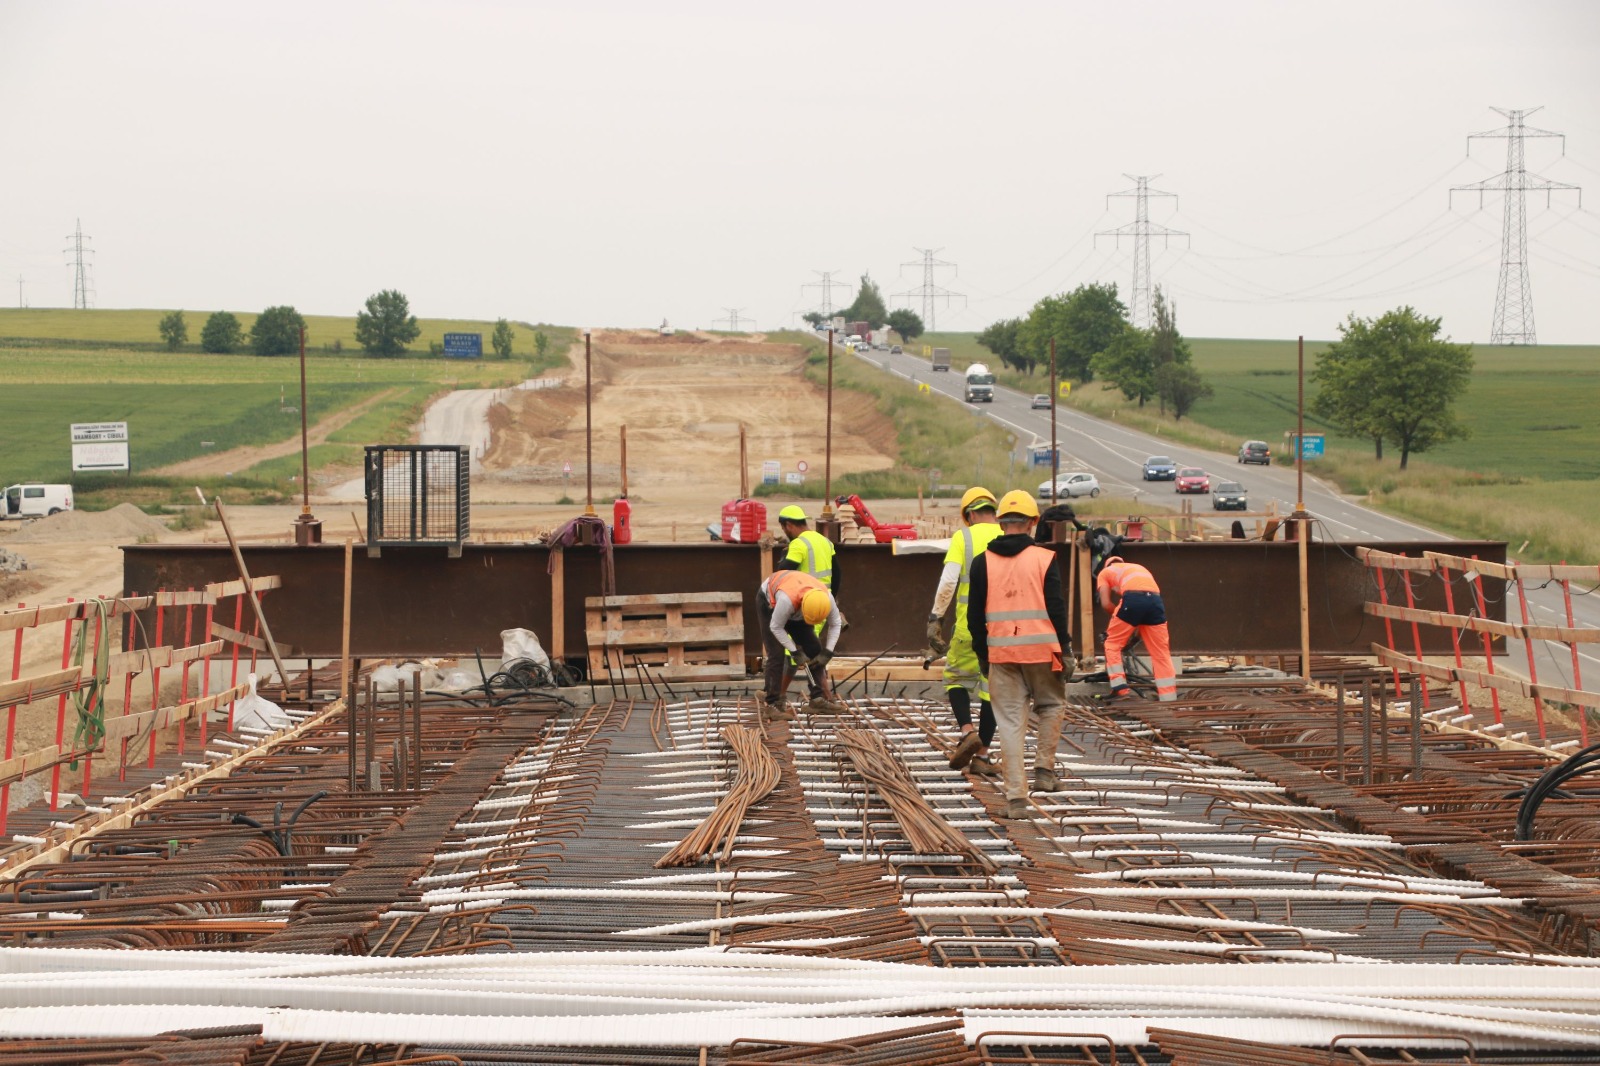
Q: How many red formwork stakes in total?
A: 15